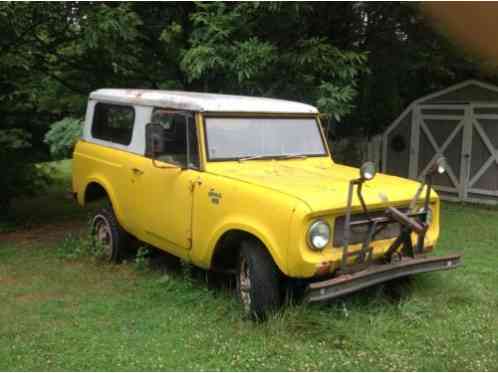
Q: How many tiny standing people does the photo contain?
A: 0